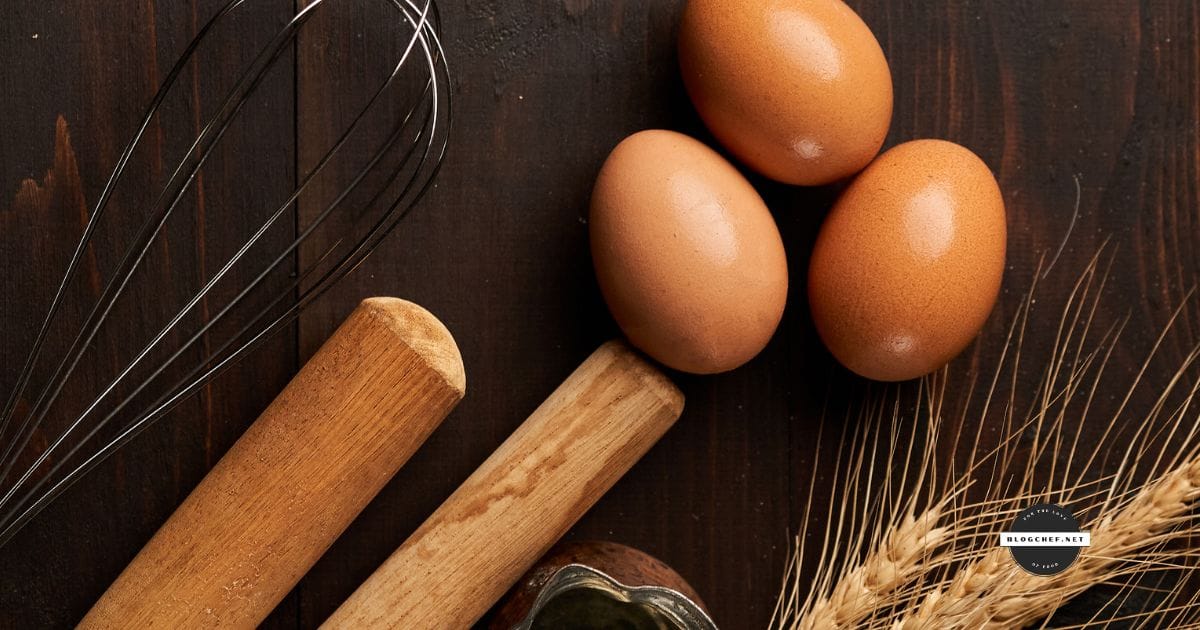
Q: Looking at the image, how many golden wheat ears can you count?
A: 3